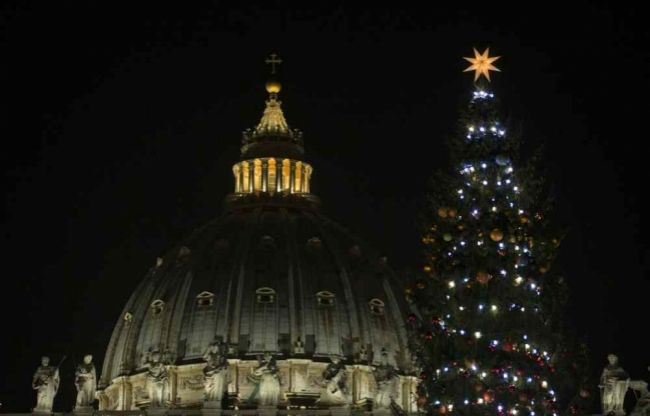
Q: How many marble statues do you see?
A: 8